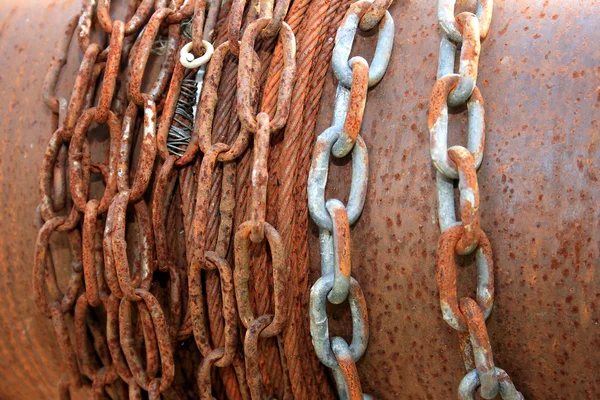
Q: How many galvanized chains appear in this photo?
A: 2